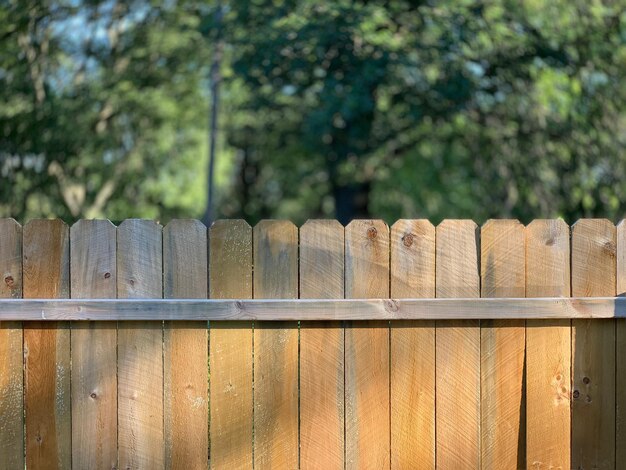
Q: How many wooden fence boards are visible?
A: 15